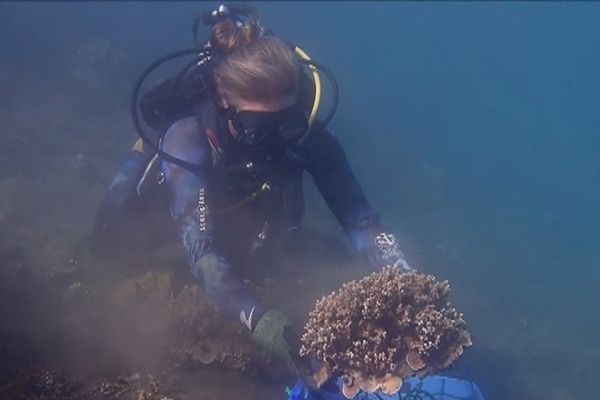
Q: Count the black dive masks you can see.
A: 1